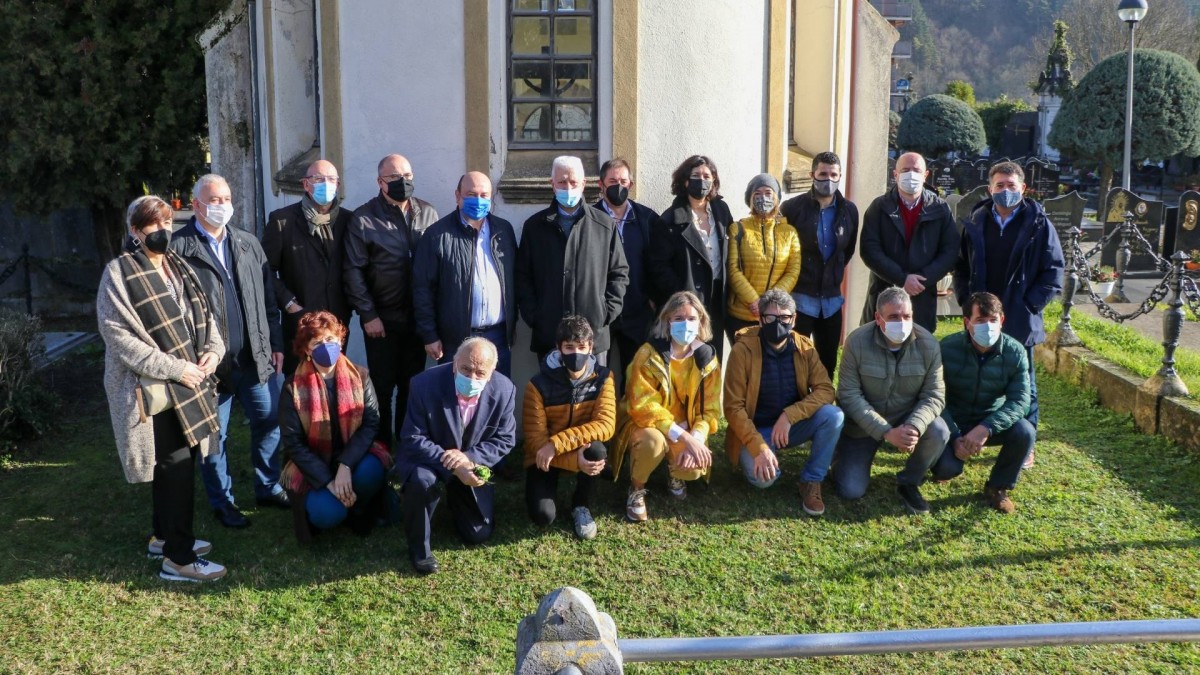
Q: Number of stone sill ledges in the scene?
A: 3